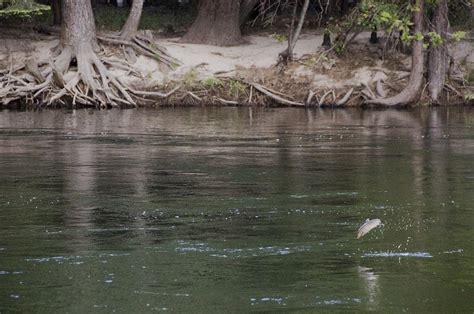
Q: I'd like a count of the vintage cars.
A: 0